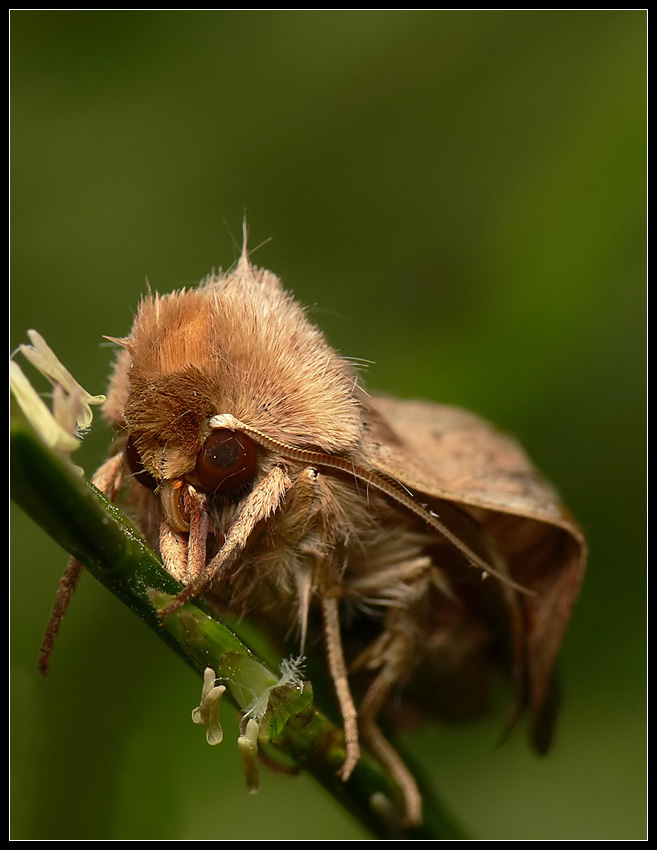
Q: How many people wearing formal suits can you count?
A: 0